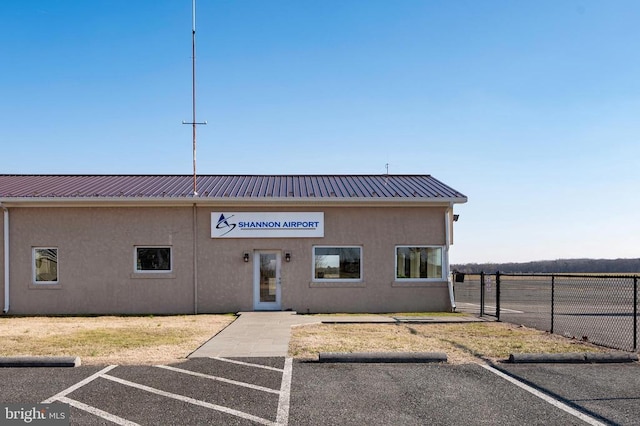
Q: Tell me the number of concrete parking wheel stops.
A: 3